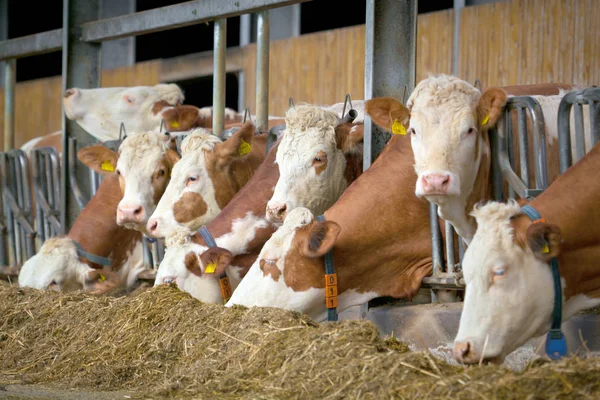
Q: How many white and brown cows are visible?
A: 9